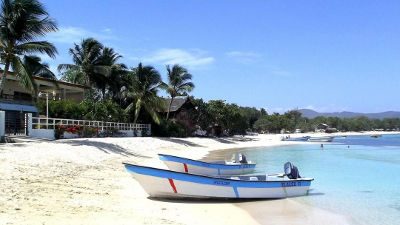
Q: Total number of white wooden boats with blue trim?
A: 2